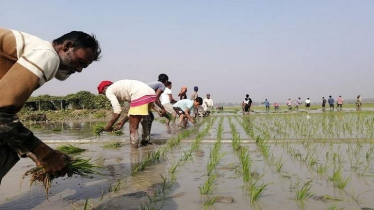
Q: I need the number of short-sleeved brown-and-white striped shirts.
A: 1